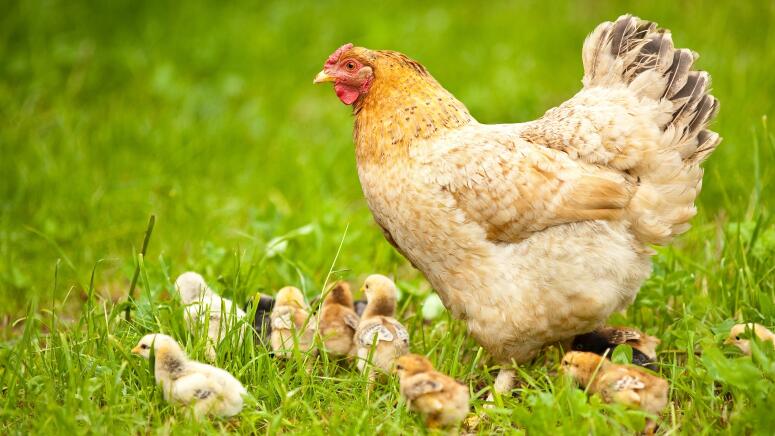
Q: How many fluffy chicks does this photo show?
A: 11